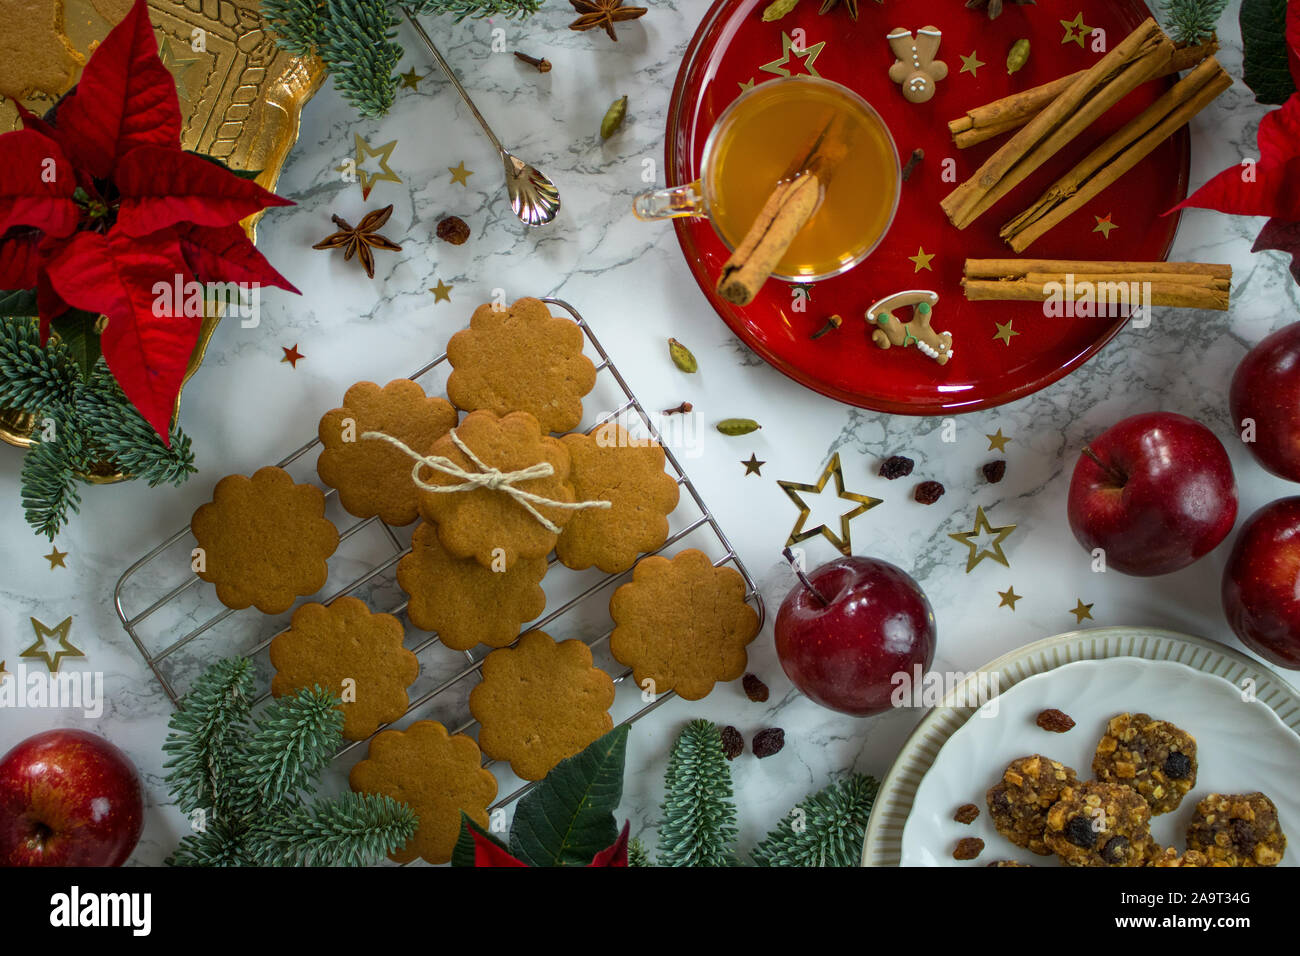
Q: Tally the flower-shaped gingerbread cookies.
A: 10